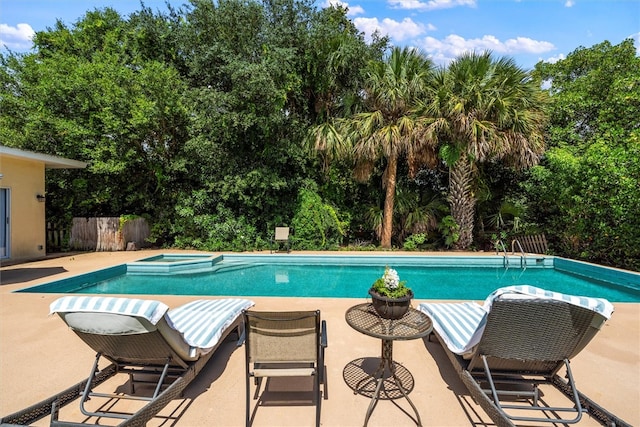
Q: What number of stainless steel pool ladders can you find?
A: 1